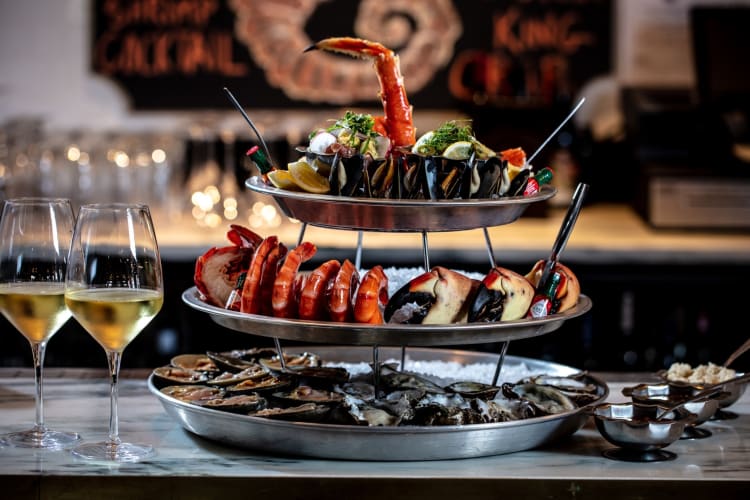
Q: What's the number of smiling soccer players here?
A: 0